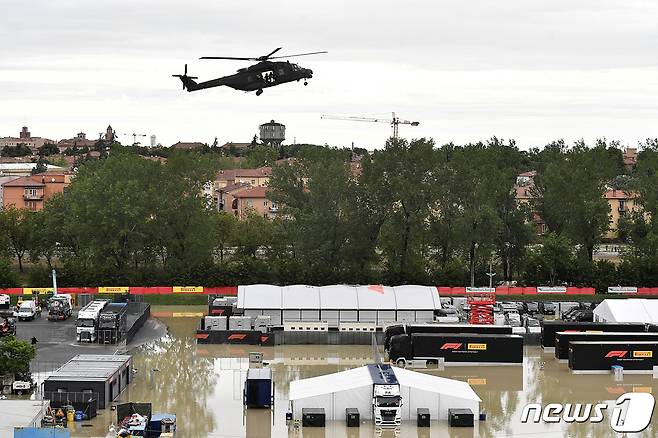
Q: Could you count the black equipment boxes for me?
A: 4